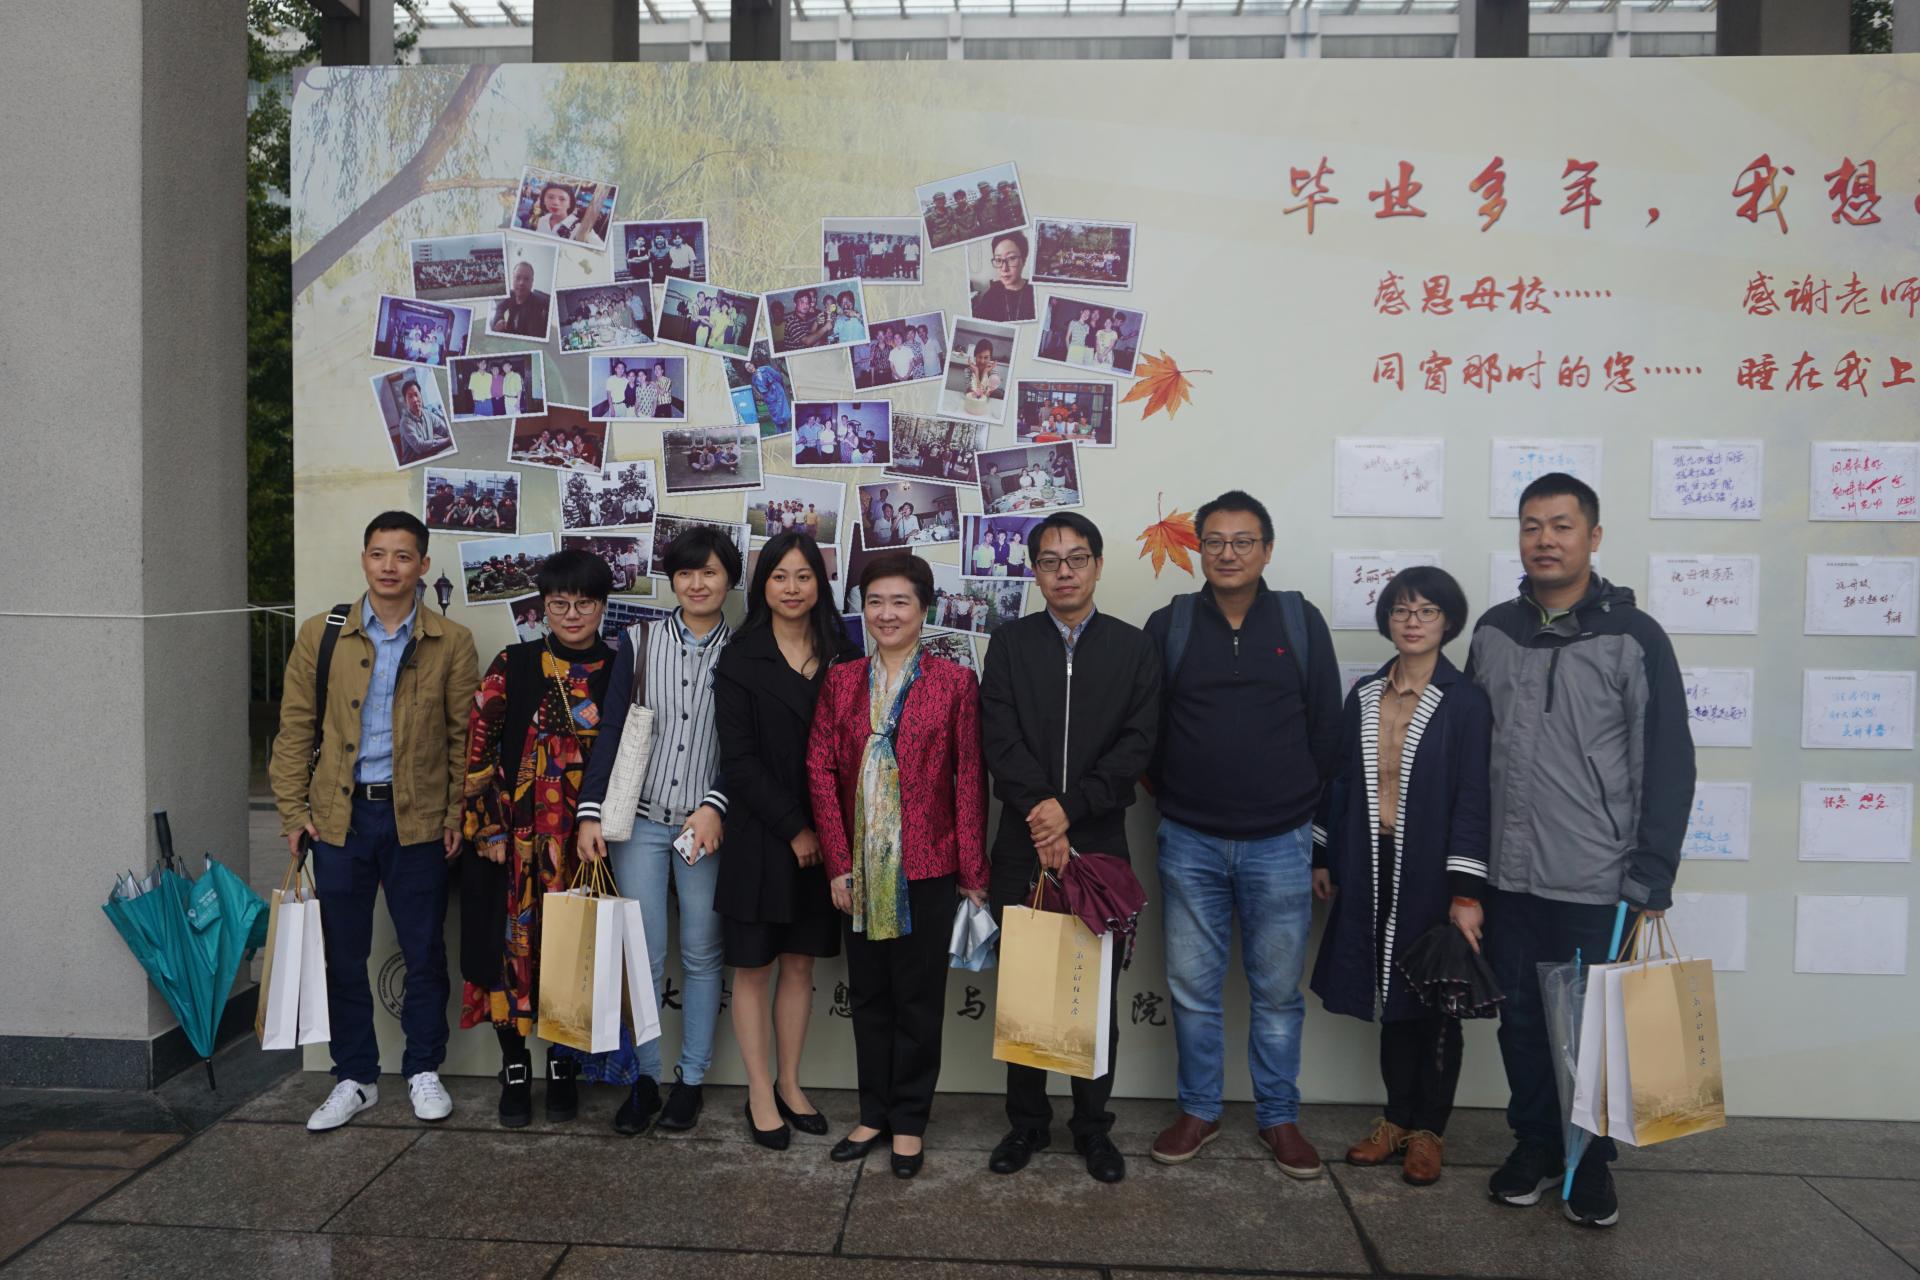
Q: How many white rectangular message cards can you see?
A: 15